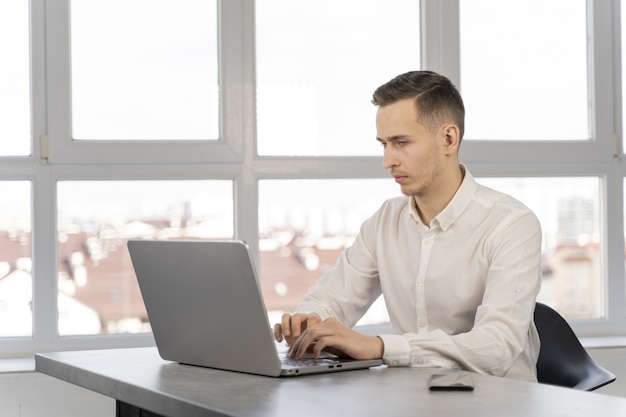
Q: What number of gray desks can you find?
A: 1